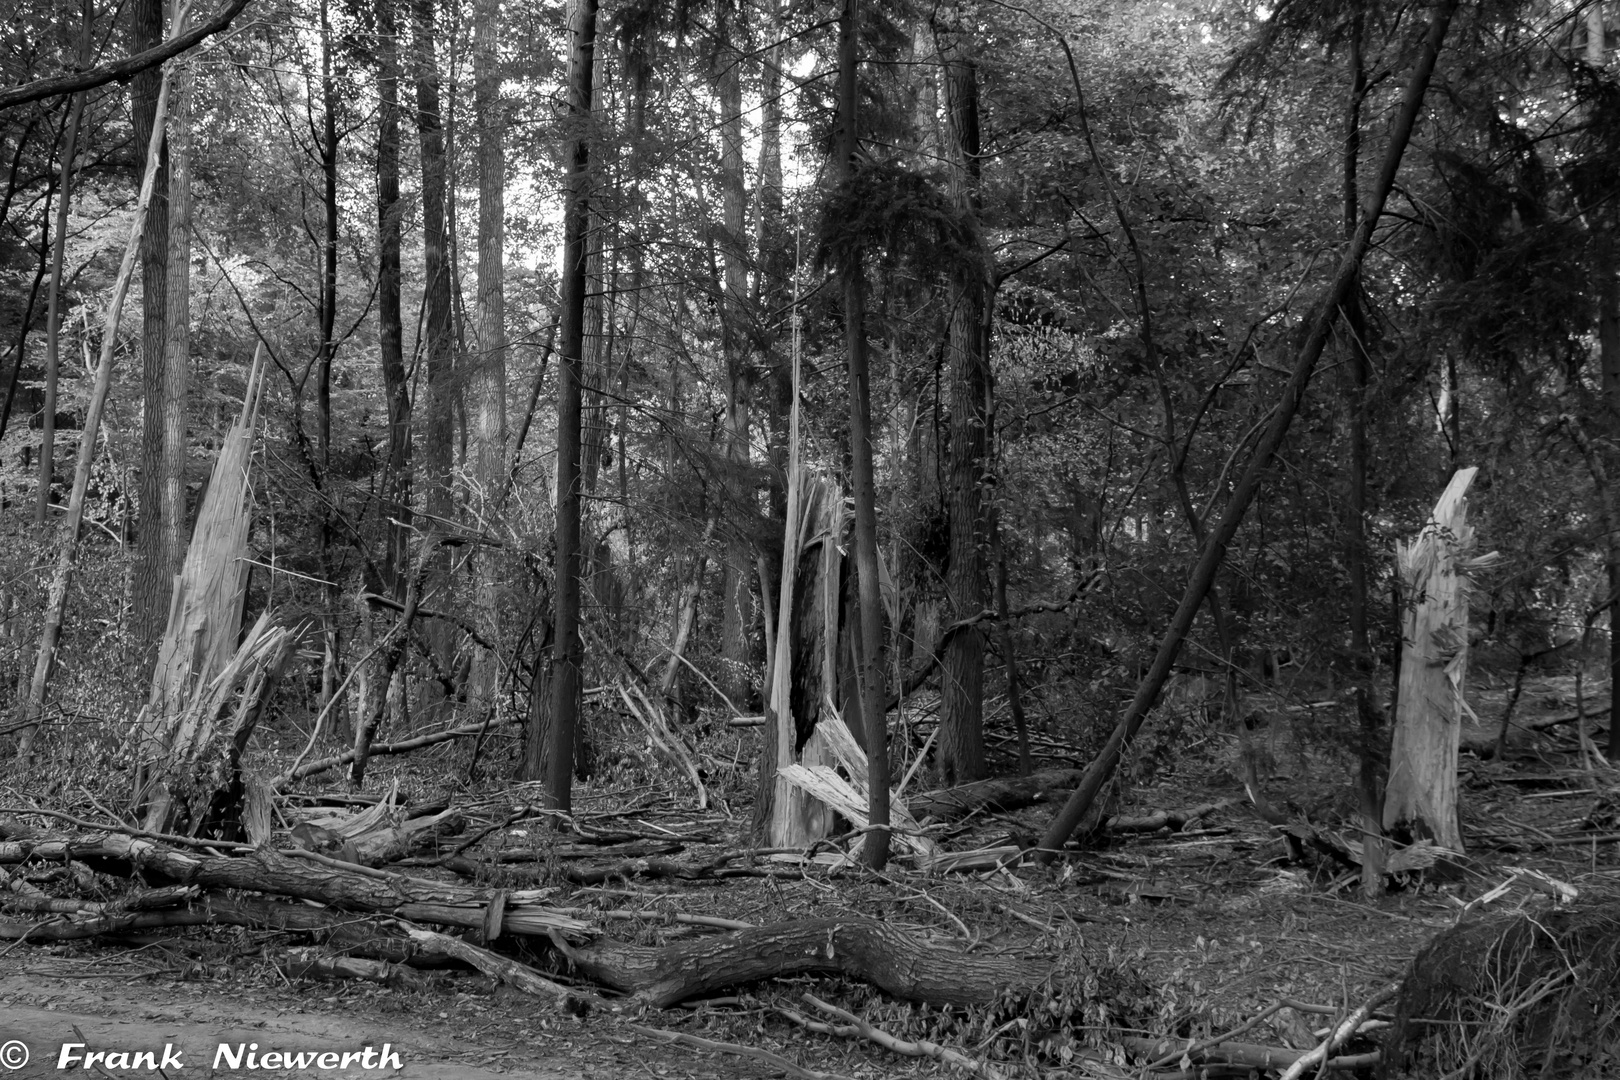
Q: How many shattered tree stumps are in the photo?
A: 3